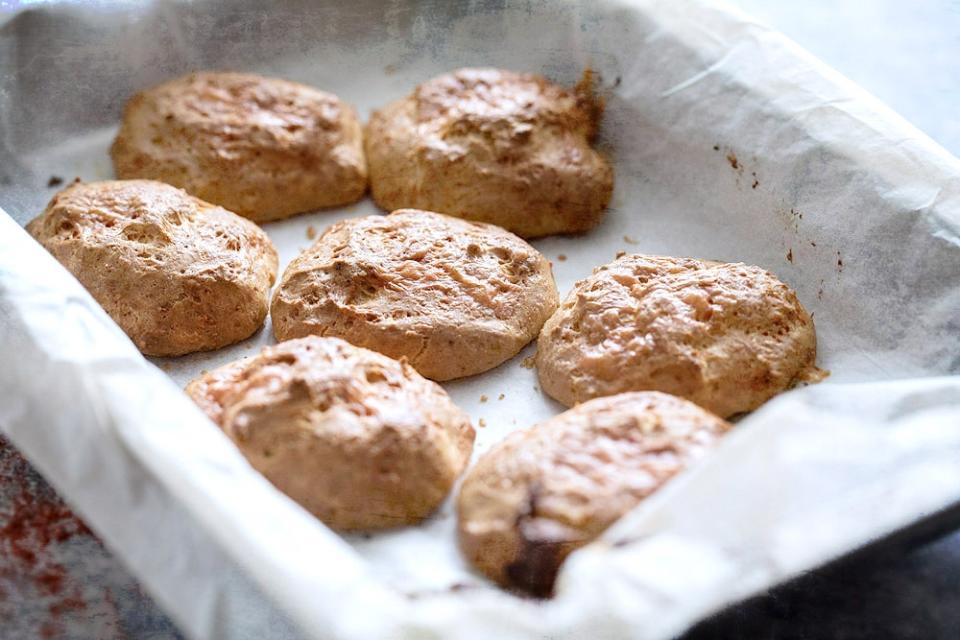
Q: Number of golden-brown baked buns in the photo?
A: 7